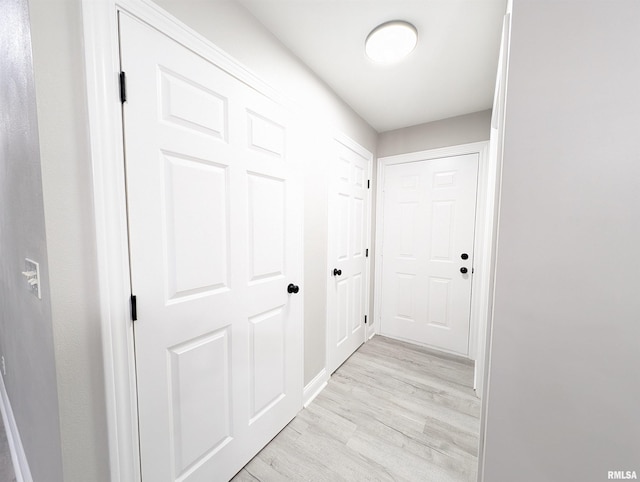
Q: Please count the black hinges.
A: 5